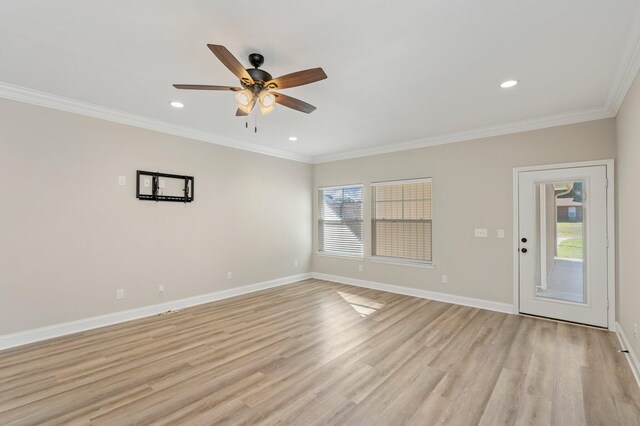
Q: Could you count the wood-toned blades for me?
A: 5